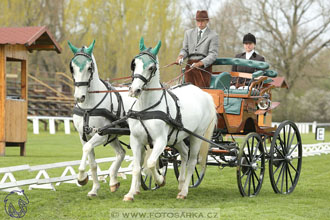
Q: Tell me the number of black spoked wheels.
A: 4